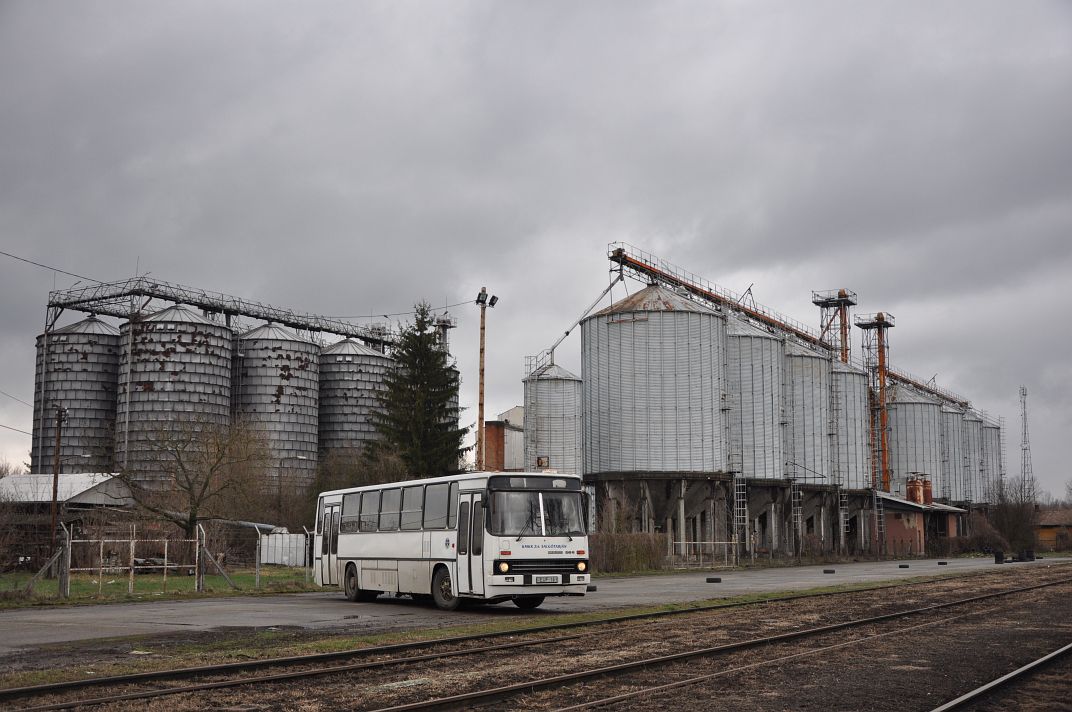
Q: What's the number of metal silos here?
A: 14